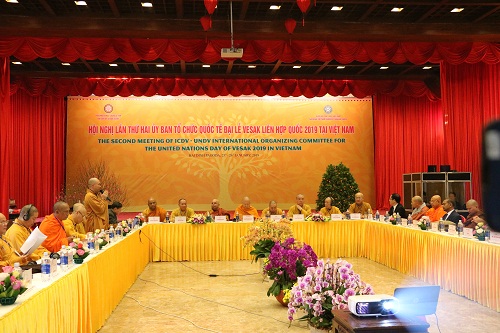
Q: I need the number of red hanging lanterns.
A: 4